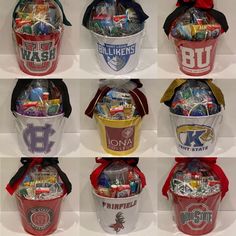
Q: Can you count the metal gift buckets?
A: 9